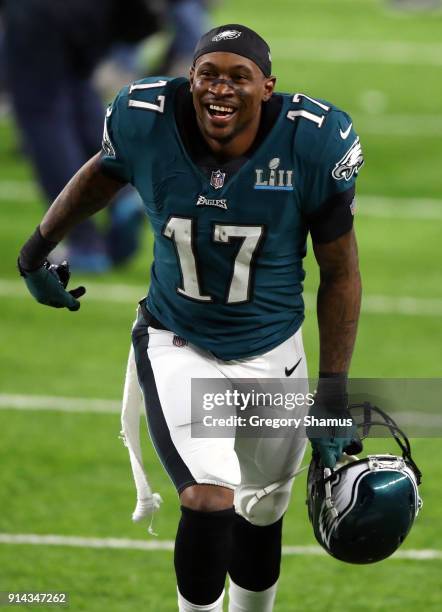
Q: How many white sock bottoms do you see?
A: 2